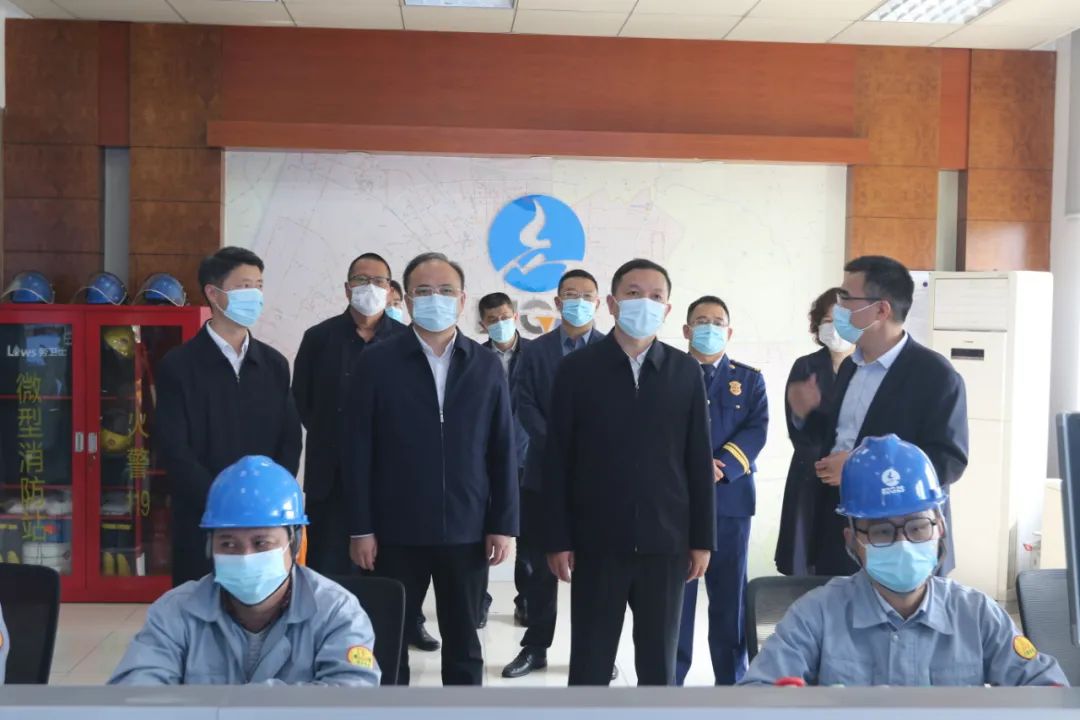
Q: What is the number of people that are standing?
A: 10